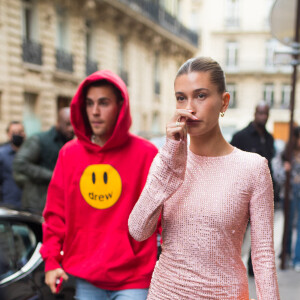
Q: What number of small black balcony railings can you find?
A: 5